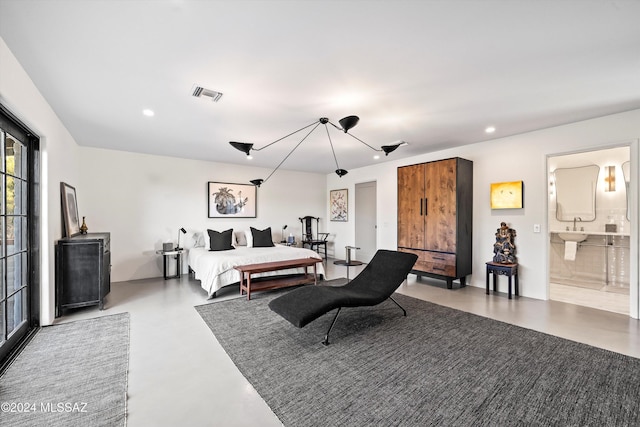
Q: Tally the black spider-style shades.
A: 5